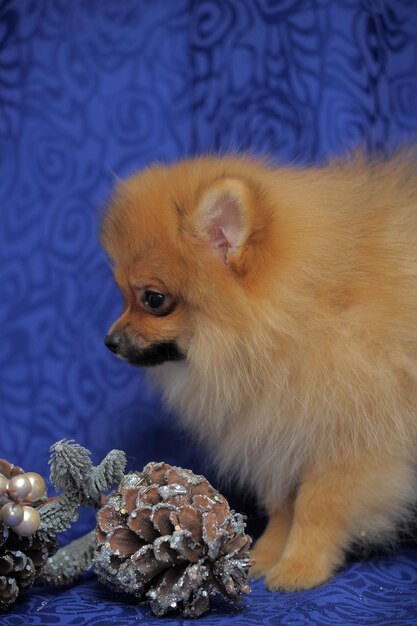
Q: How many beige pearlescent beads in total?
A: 5